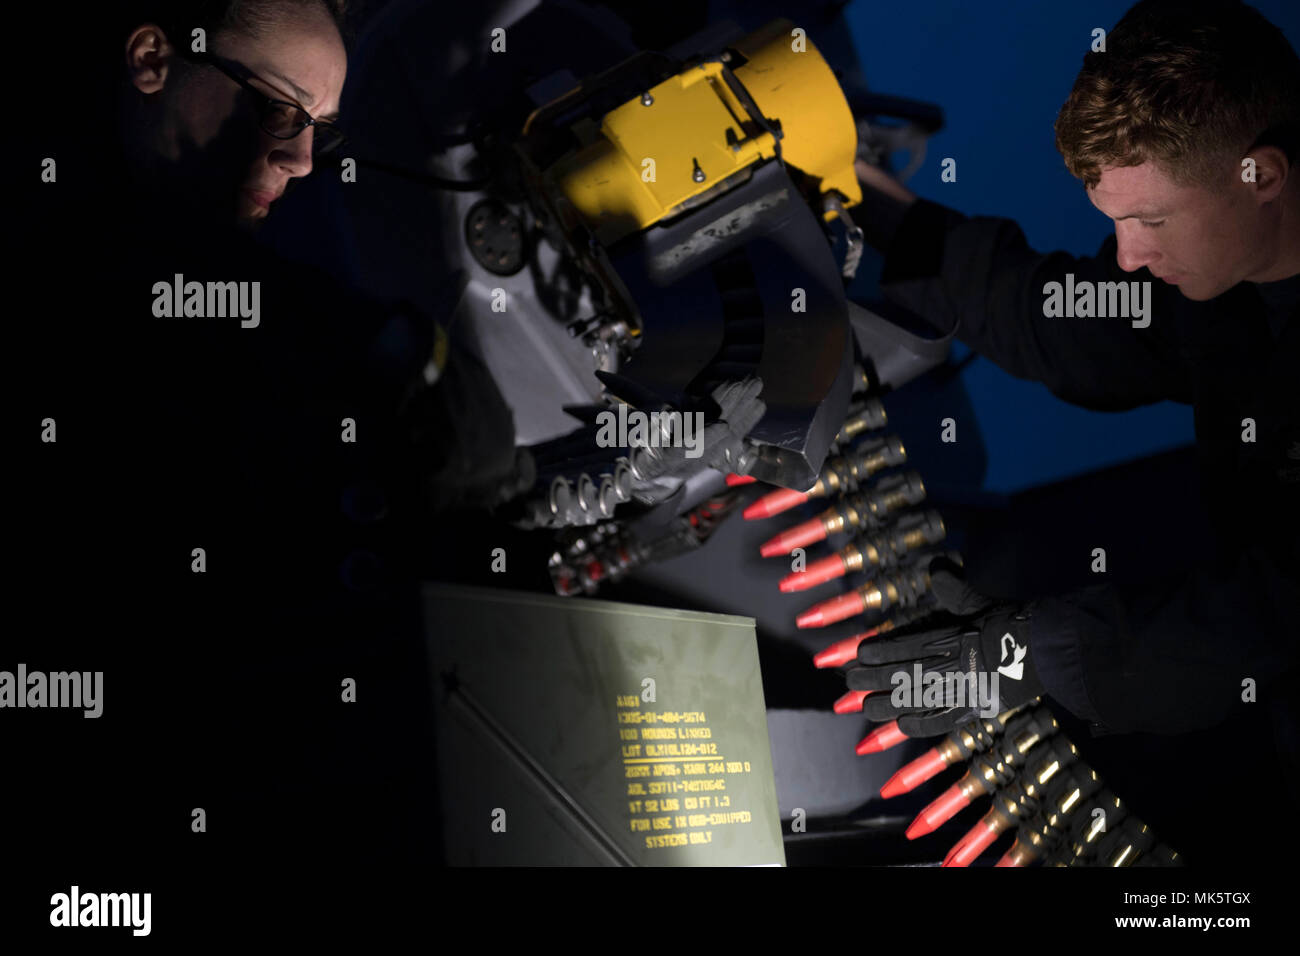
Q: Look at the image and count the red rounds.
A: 12